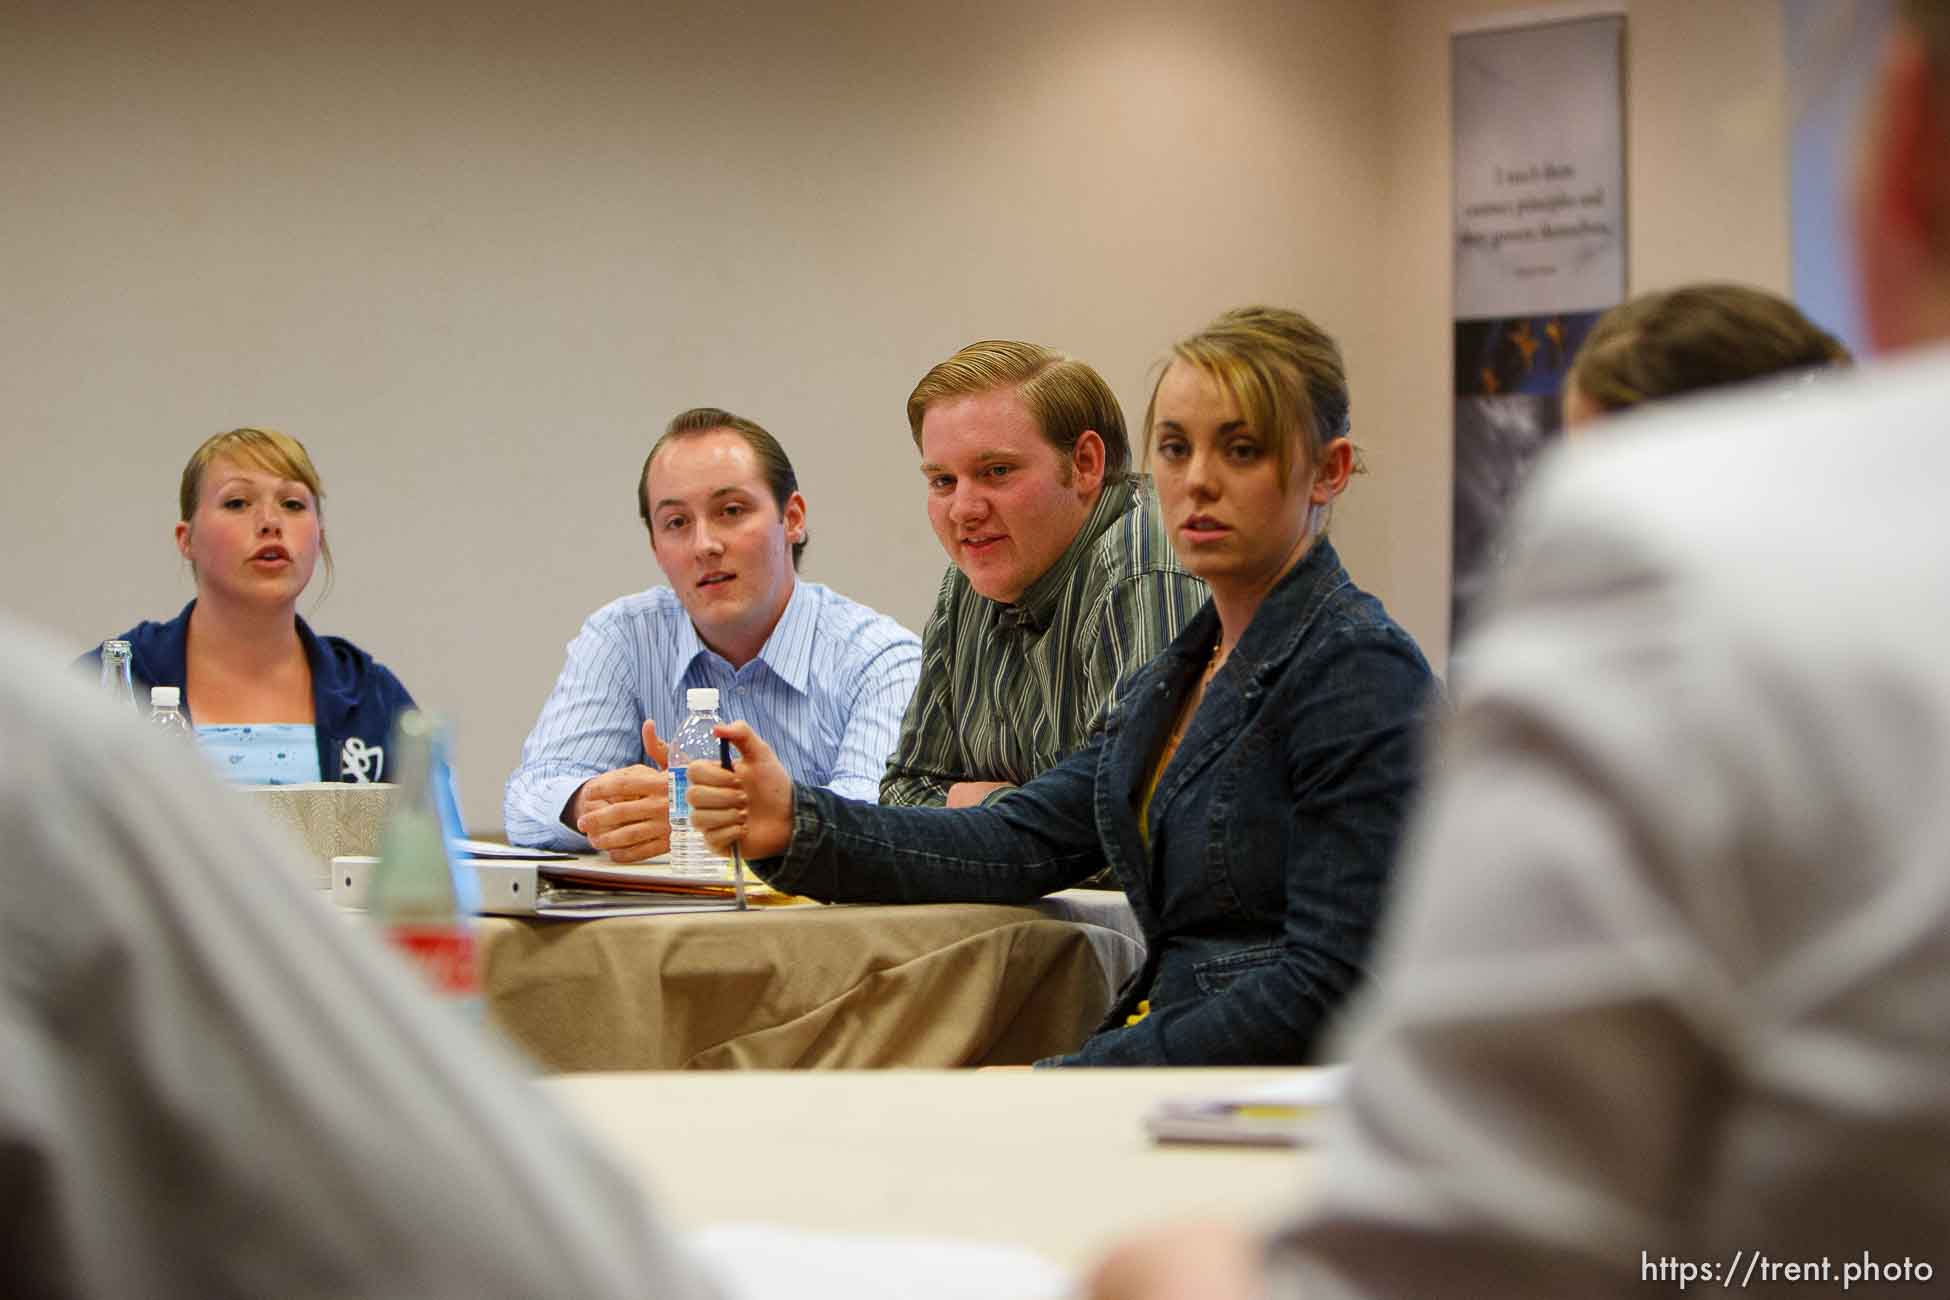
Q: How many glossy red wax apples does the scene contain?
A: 0